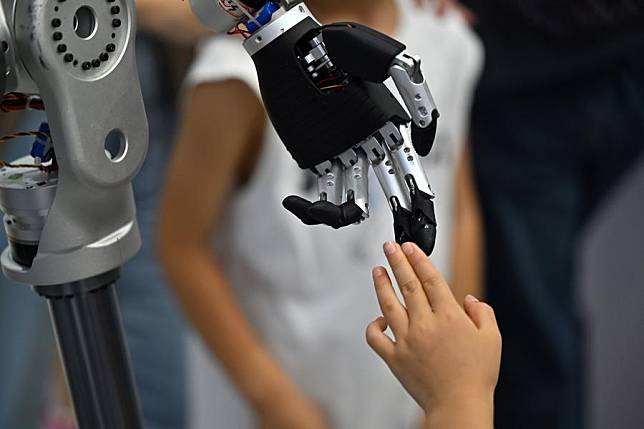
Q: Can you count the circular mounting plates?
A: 1